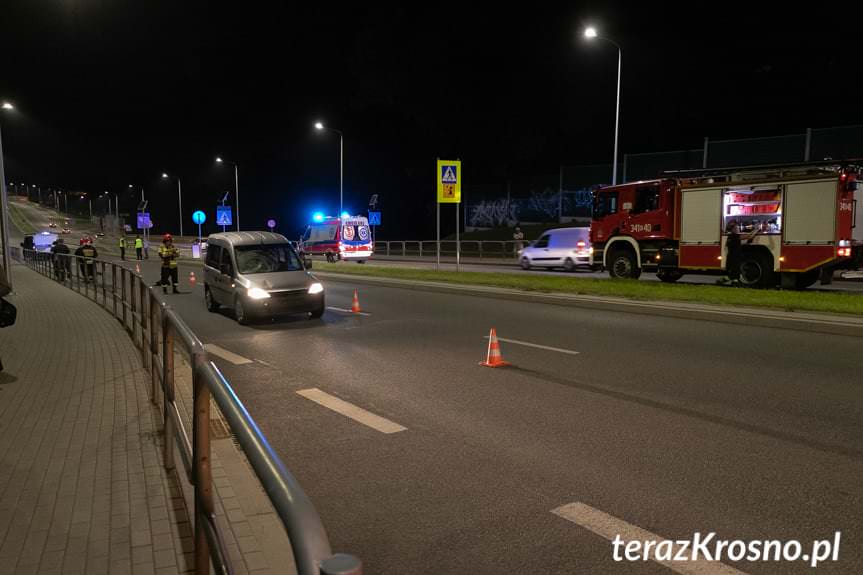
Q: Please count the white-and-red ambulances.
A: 1